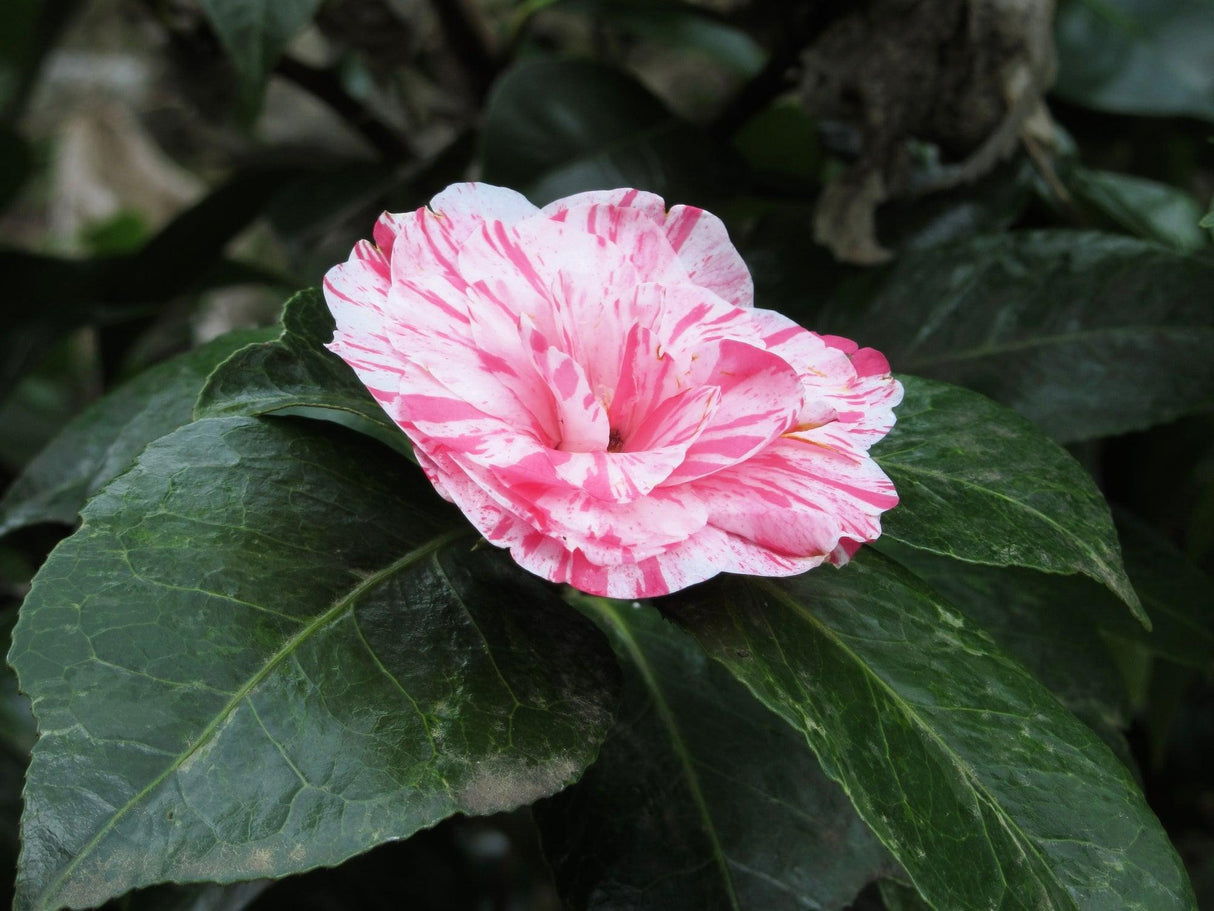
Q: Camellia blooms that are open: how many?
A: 1